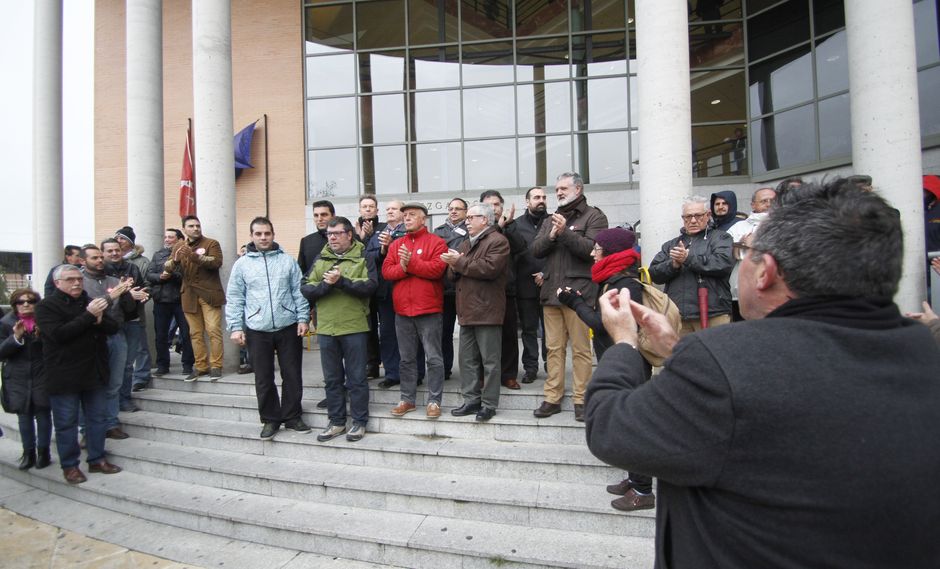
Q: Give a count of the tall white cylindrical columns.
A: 5